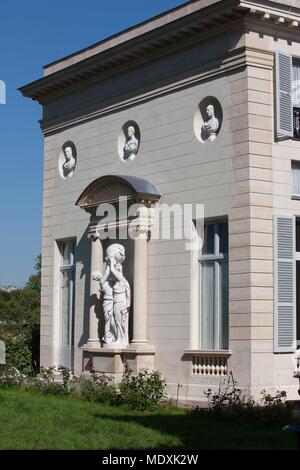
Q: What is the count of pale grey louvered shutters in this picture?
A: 2